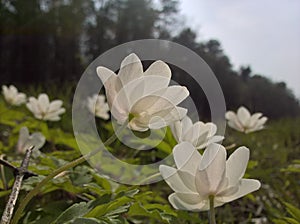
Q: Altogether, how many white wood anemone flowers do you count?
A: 8